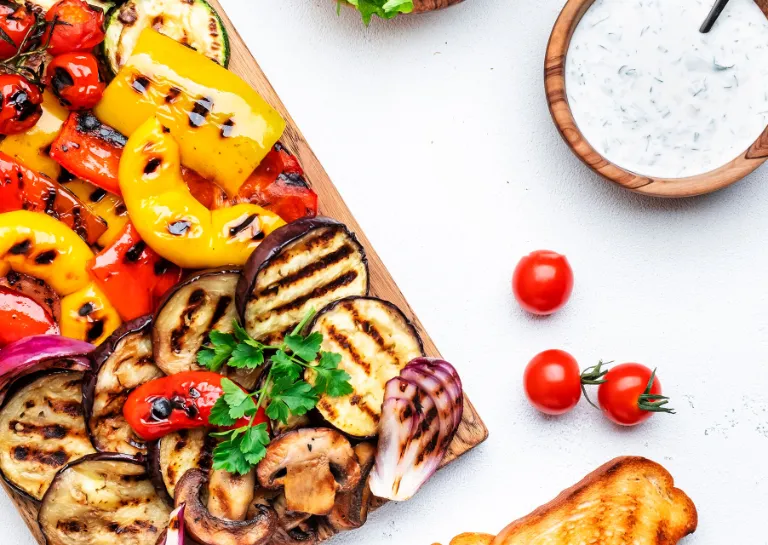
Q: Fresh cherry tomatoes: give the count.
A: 3